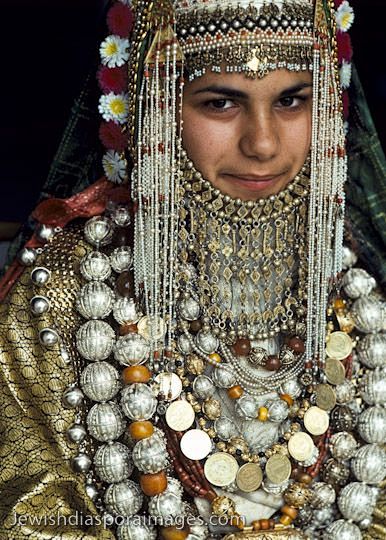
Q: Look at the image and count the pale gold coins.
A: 12